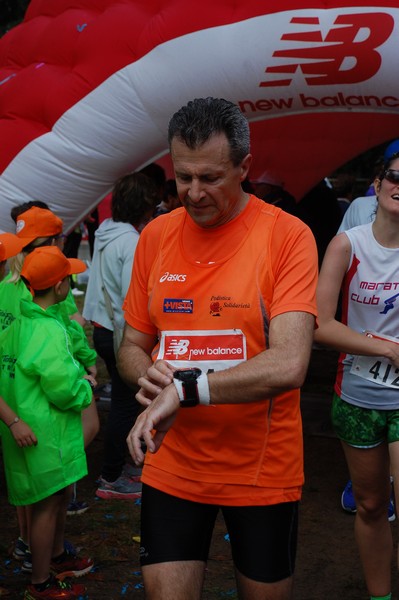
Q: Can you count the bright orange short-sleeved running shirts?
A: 1